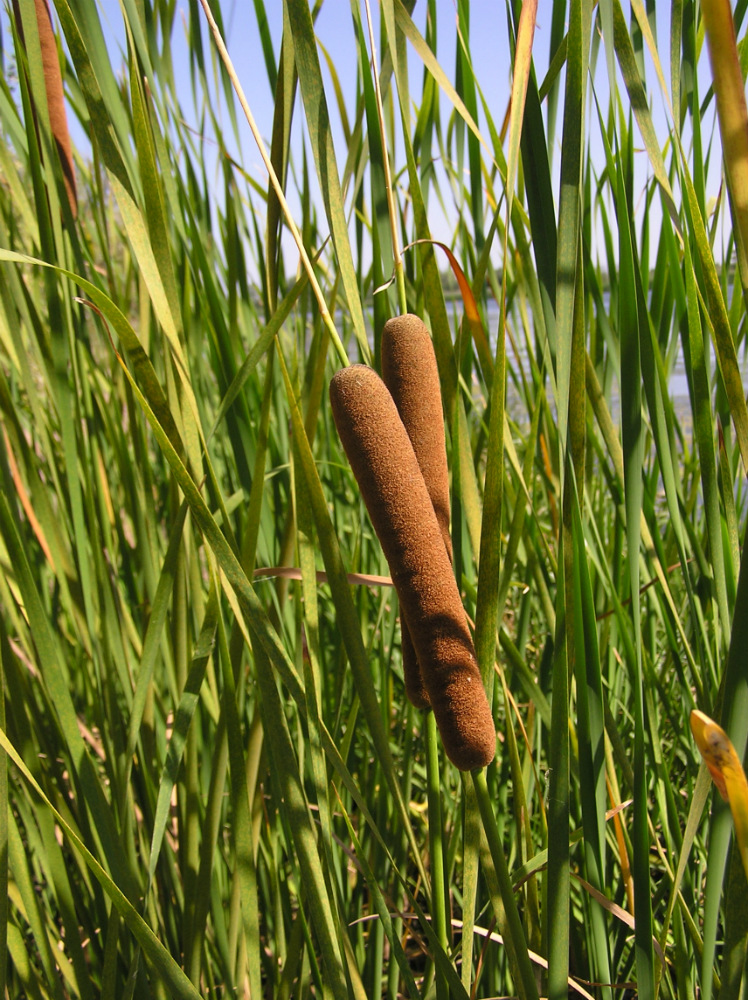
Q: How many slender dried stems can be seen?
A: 2